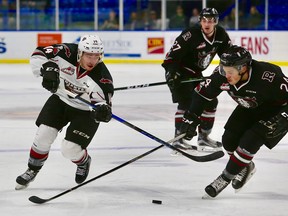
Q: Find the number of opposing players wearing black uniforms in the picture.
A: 2